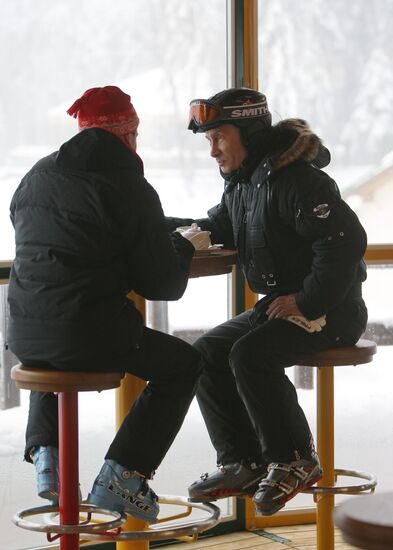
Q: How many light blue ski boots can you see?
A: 2